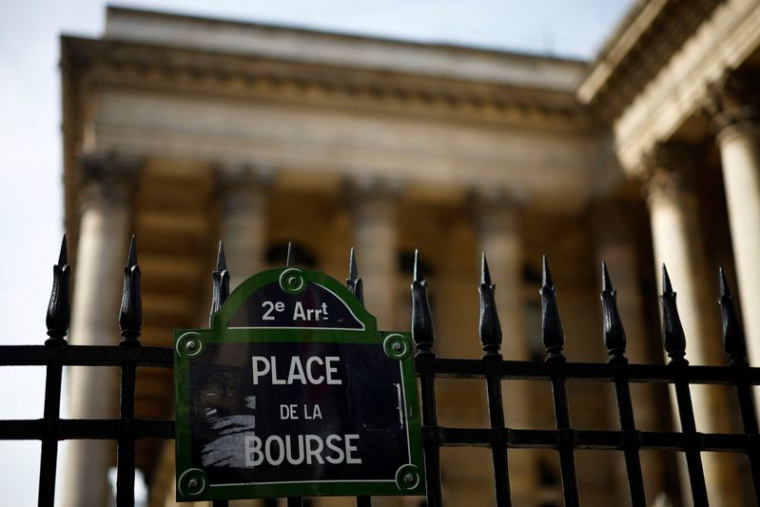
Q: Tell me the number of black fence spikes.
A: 11